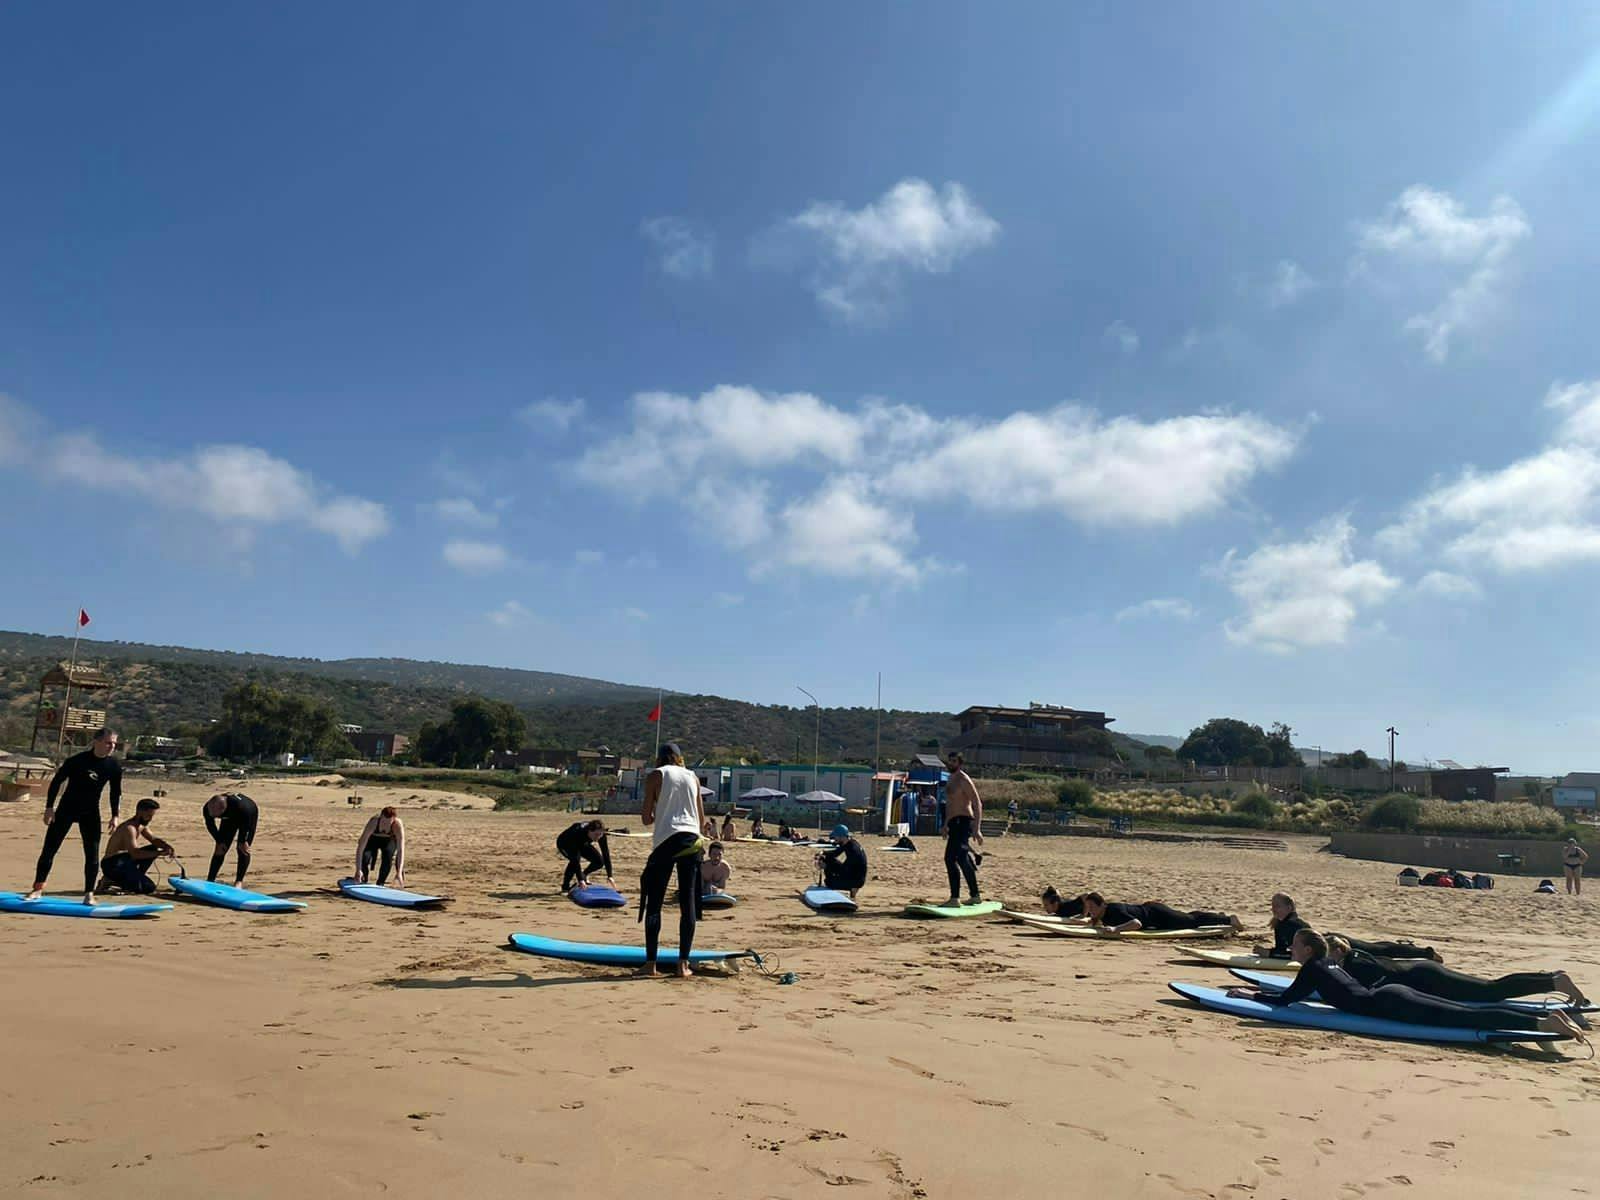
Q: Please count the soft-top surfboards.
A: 13